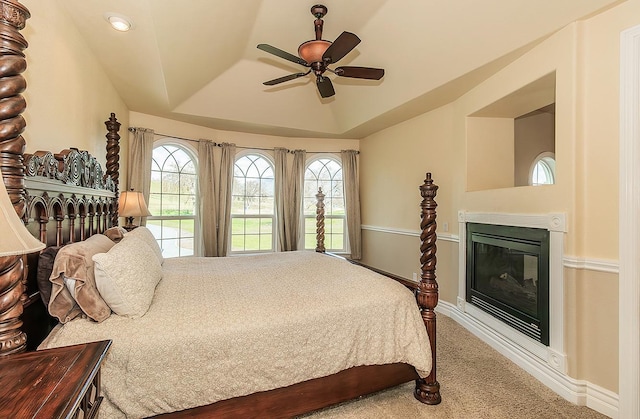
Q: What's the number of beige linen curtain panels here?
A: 6